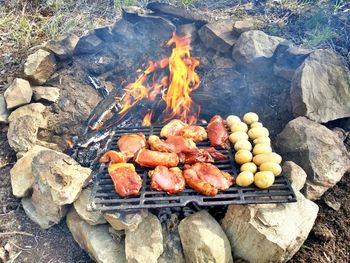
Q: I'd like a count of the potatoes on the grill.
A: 15